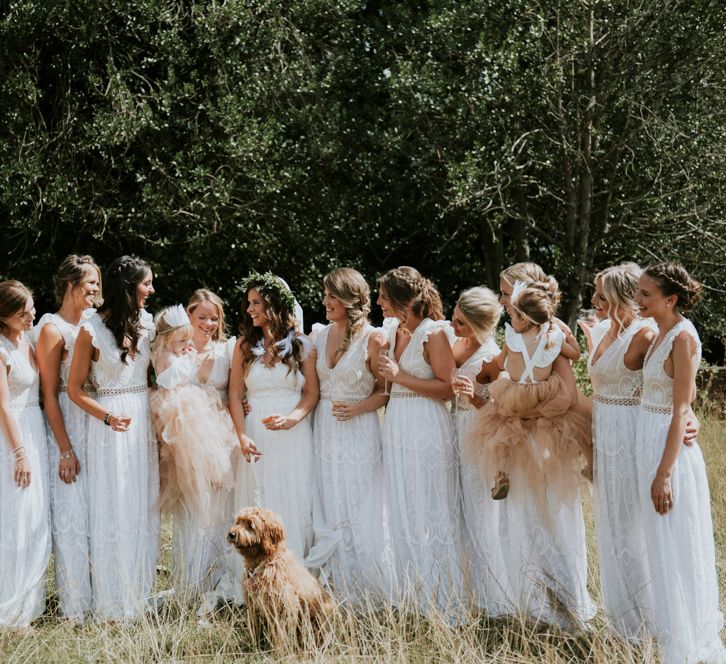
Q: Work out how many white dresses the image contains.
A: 11